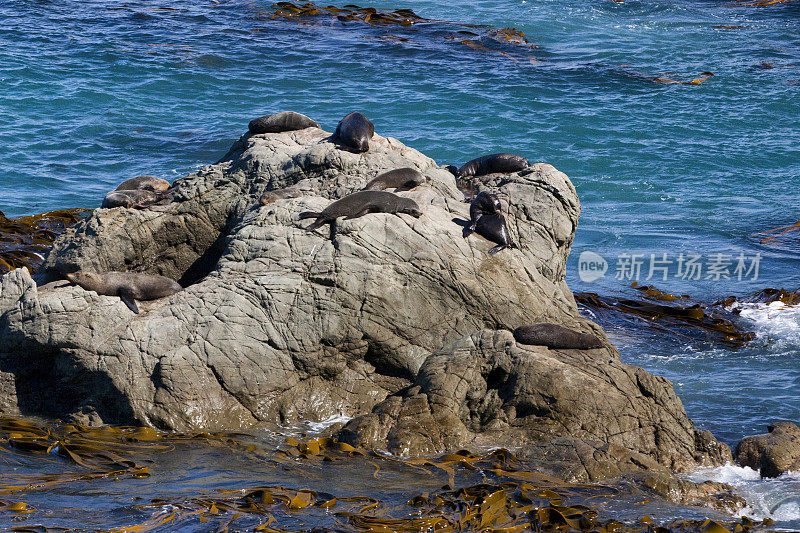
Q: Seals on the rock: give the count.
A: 11